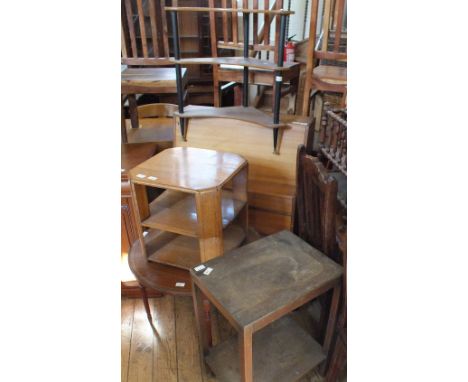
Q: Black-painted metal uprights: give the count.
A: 3